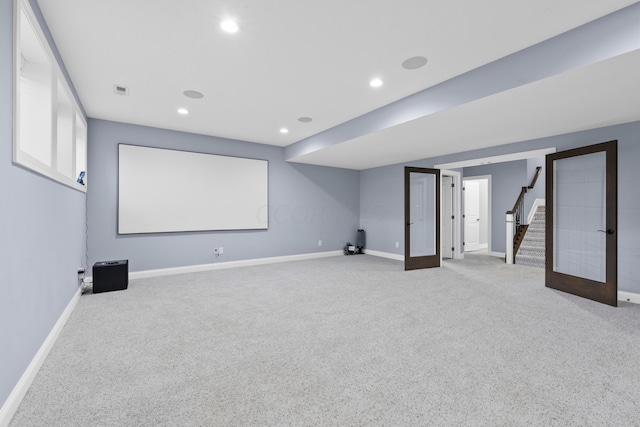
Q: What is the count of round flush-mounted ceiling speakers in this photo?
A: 3